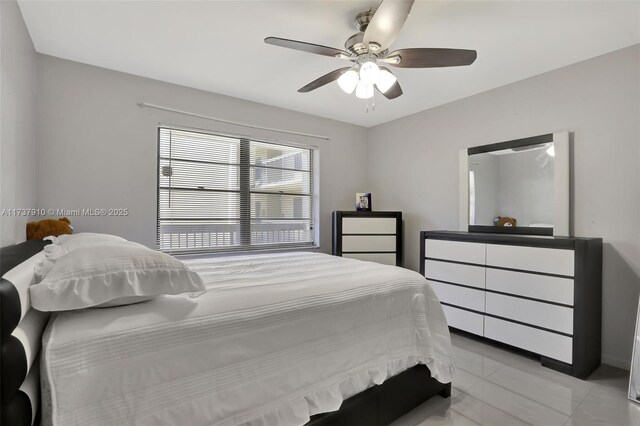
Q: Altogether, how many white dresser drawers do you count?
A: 11